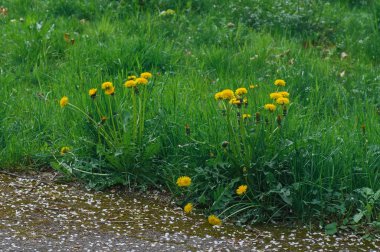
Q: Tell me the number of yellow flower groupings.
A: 2